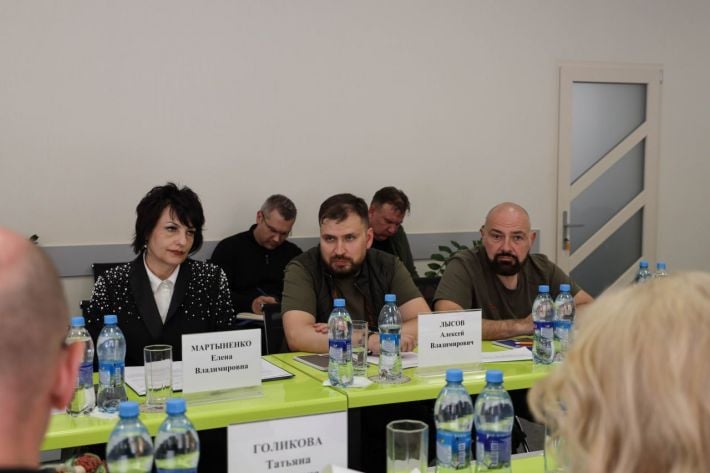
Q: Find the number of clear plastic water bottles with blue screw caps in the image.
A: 12